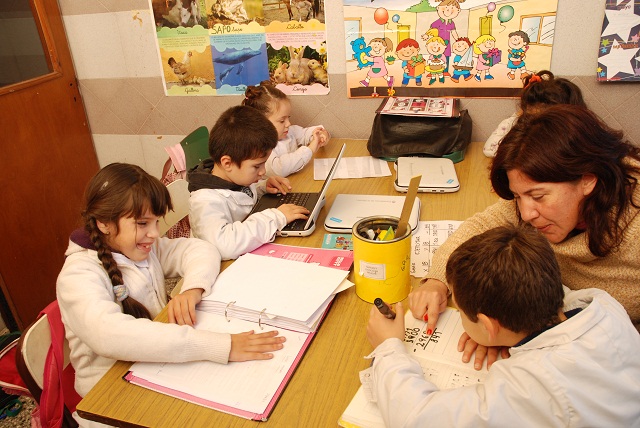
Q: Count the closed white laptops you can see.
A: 2